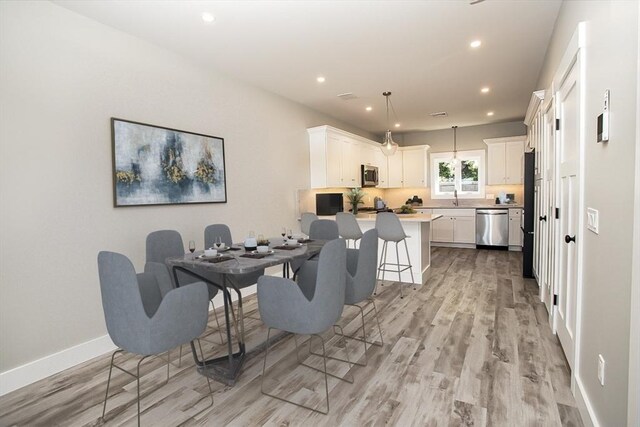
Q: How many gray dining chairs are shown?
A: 6